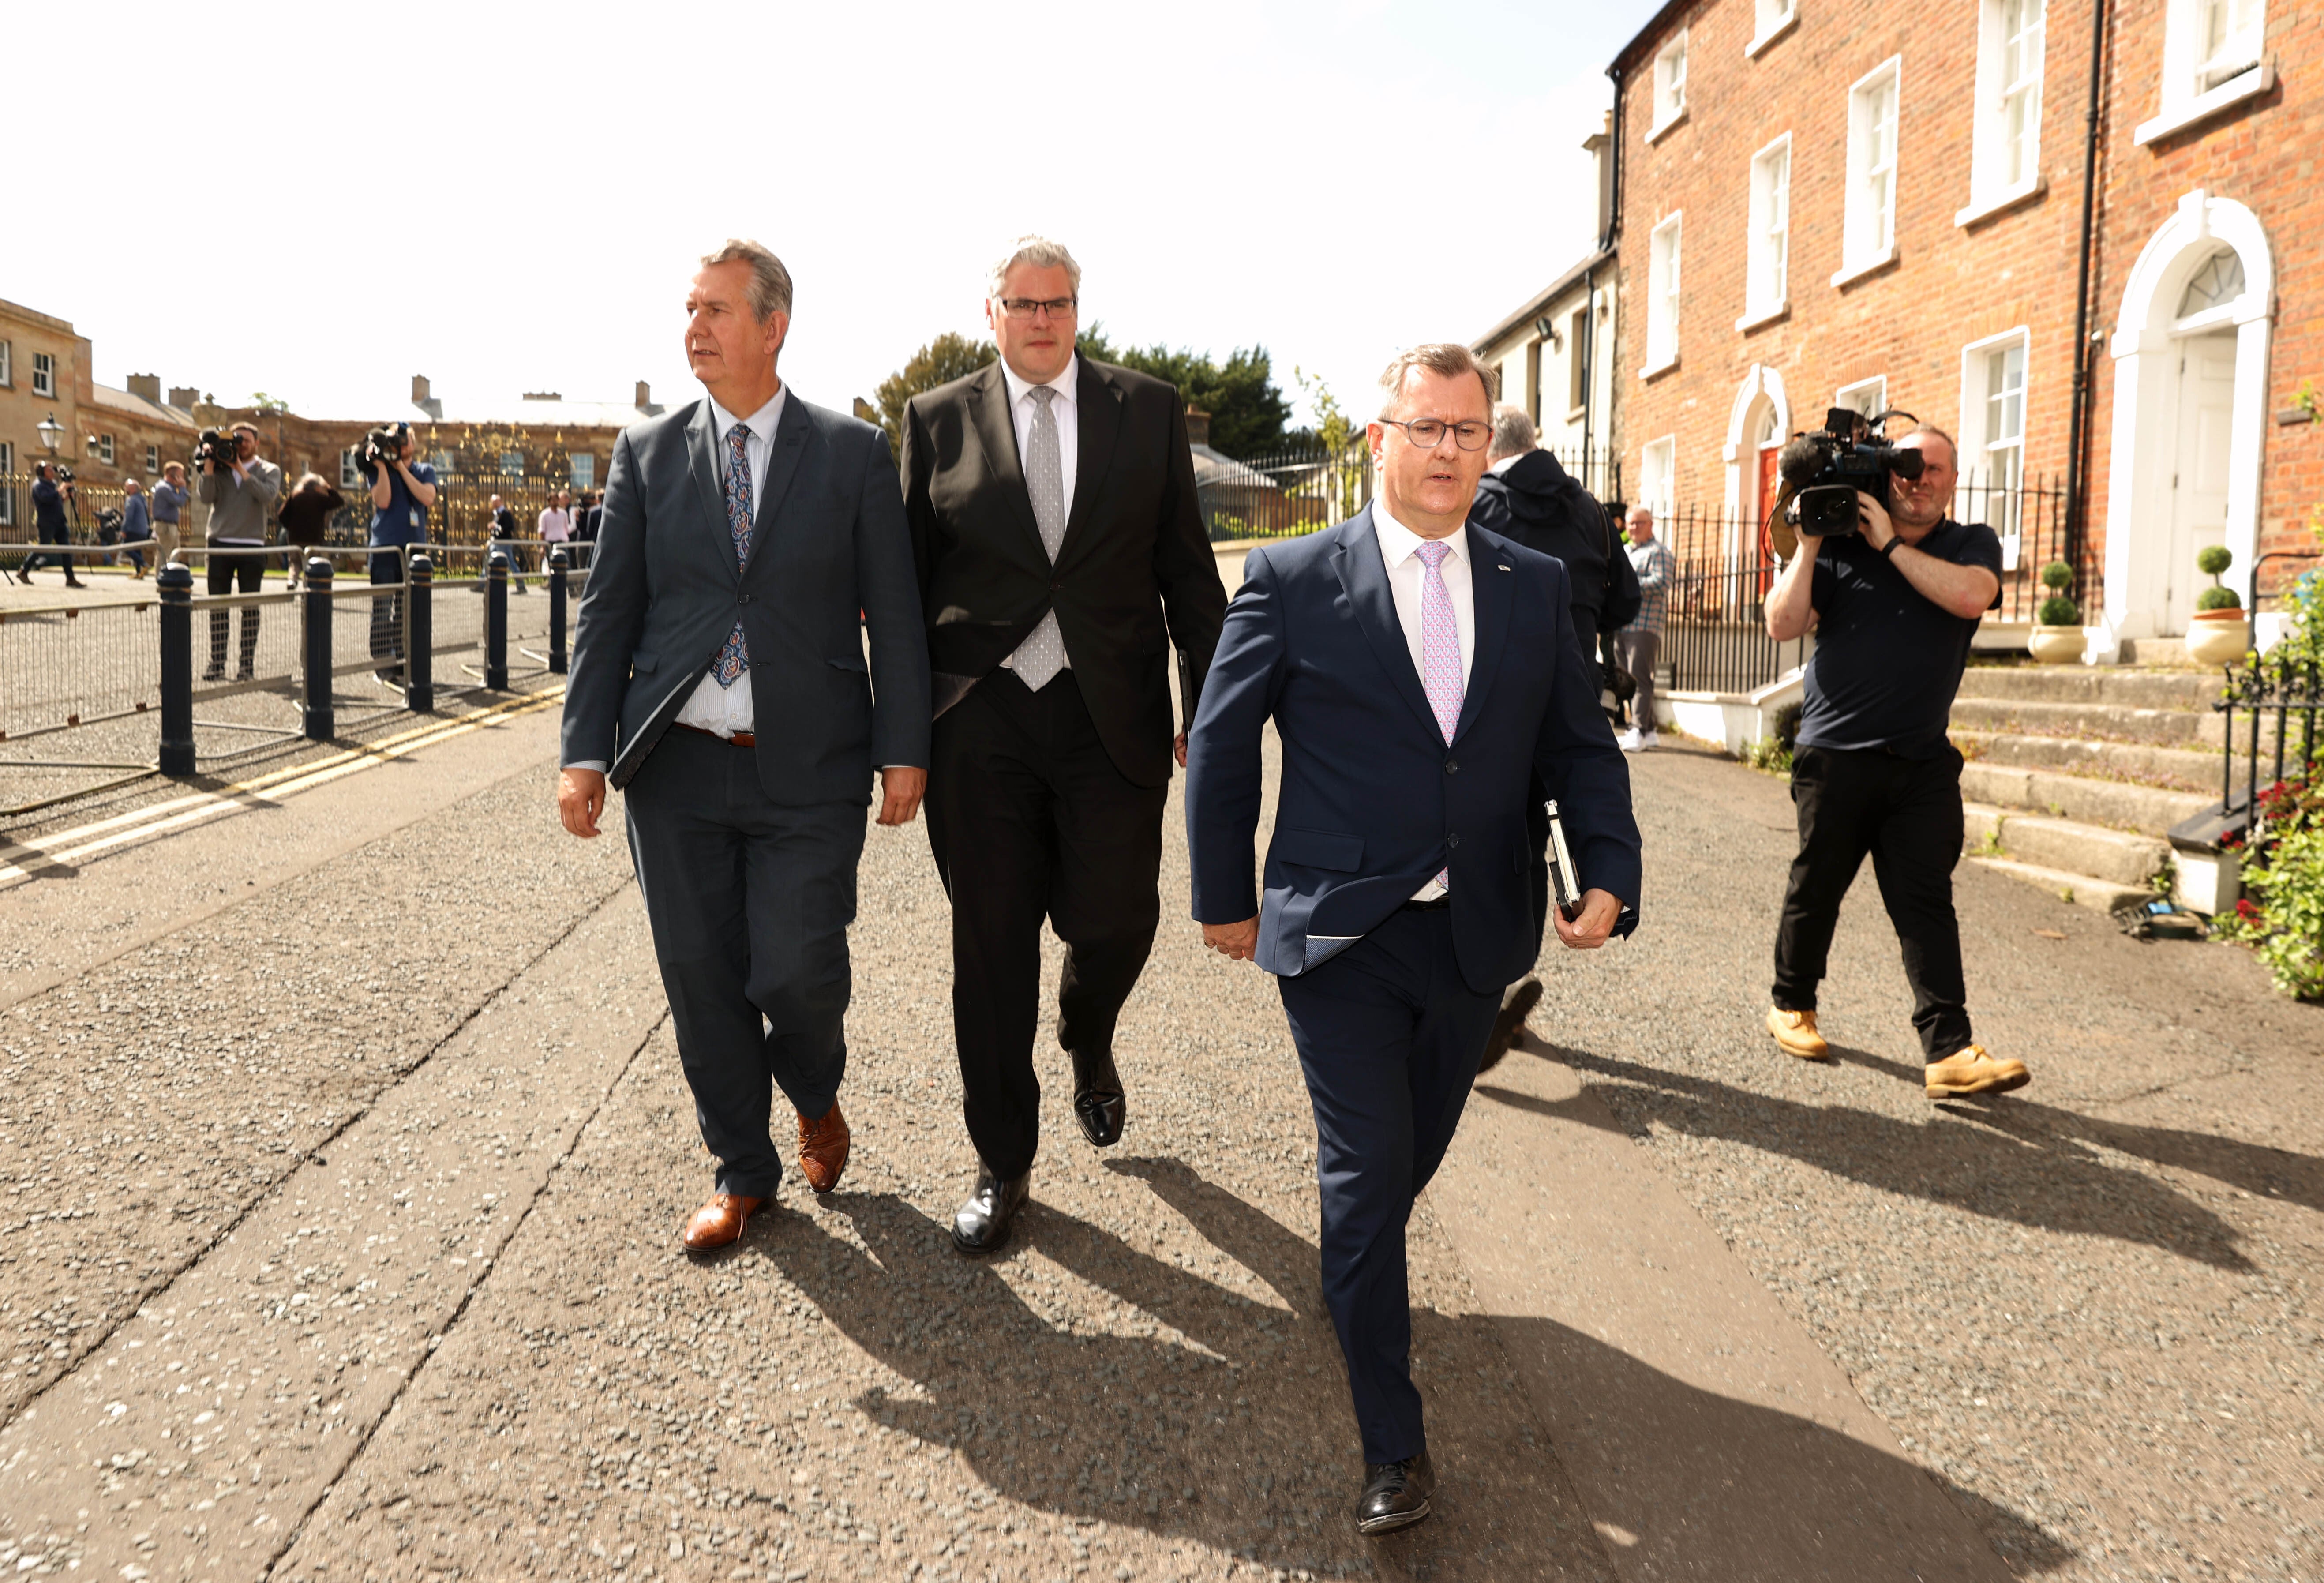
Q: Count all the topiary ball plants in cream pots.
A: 2